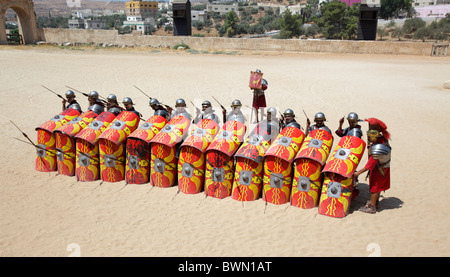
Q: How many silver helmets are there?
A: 13